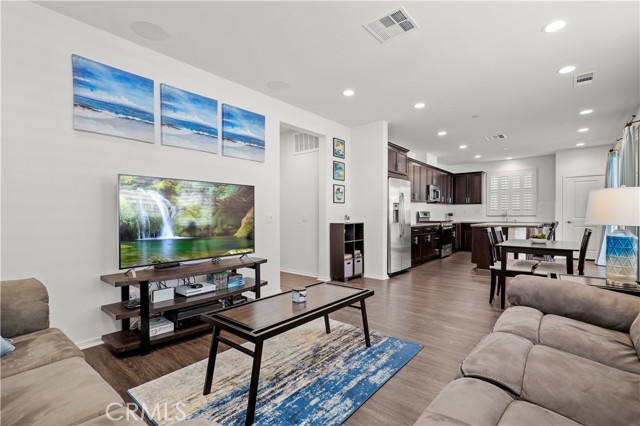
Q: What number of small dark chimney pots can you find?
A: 0